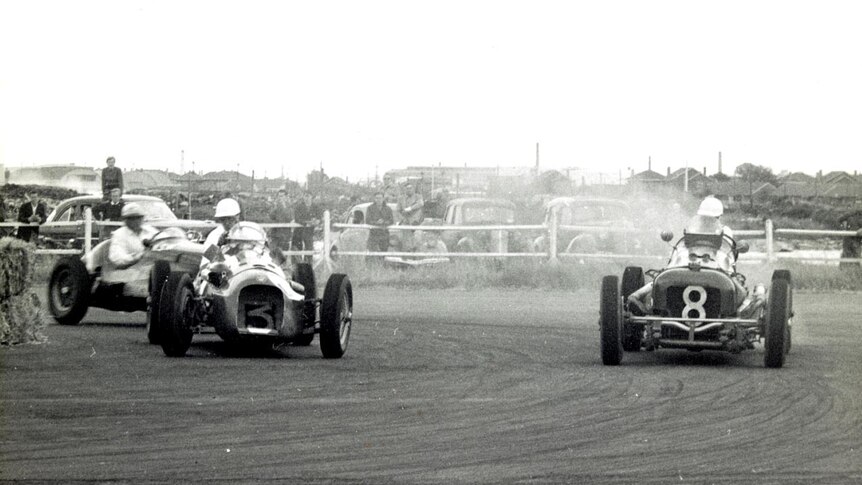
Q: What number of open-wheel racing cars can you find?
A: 3